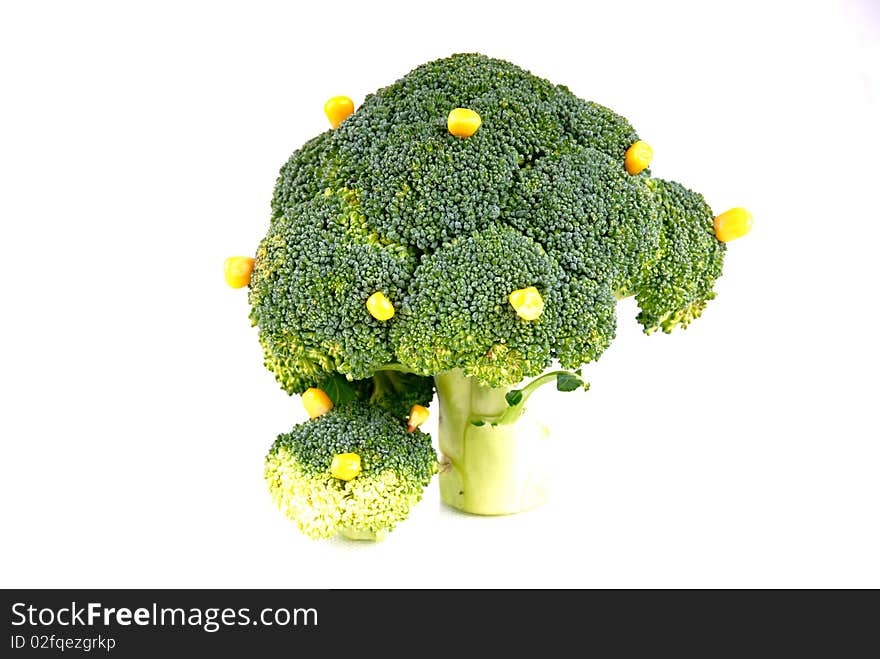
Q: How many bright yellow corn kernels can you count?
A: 10